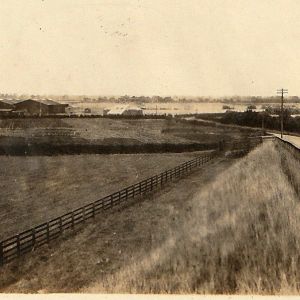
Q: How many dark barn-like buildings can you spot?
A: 2